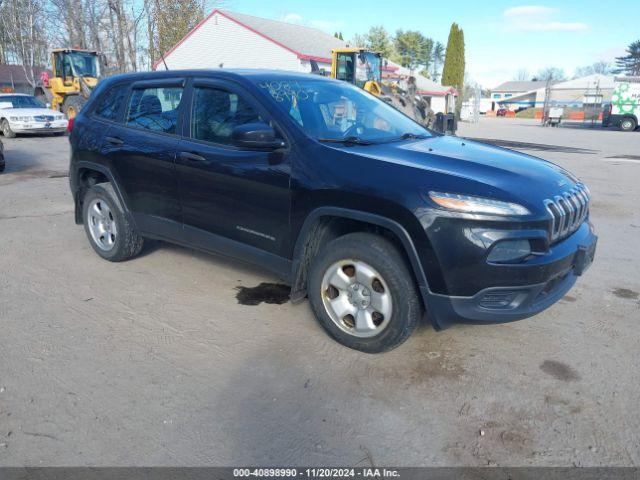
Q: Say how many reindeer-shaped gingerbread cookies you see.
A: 0